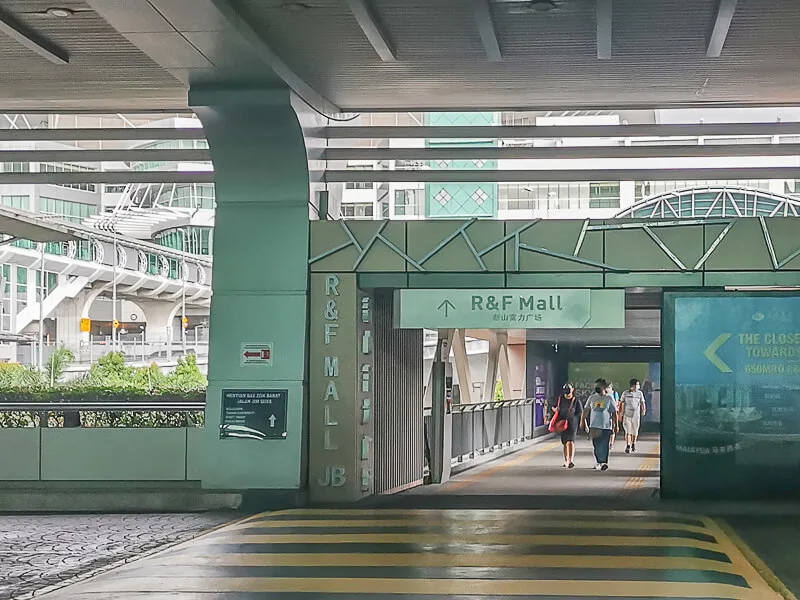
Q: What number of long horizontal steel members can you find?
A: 3